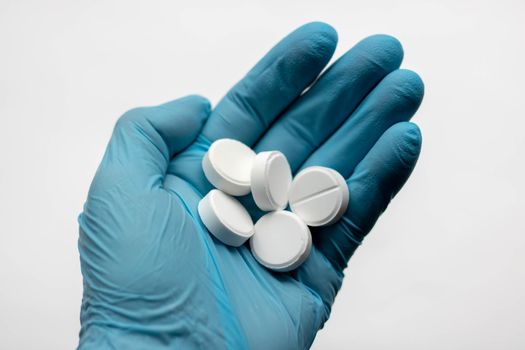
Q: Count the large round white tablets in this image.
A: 5